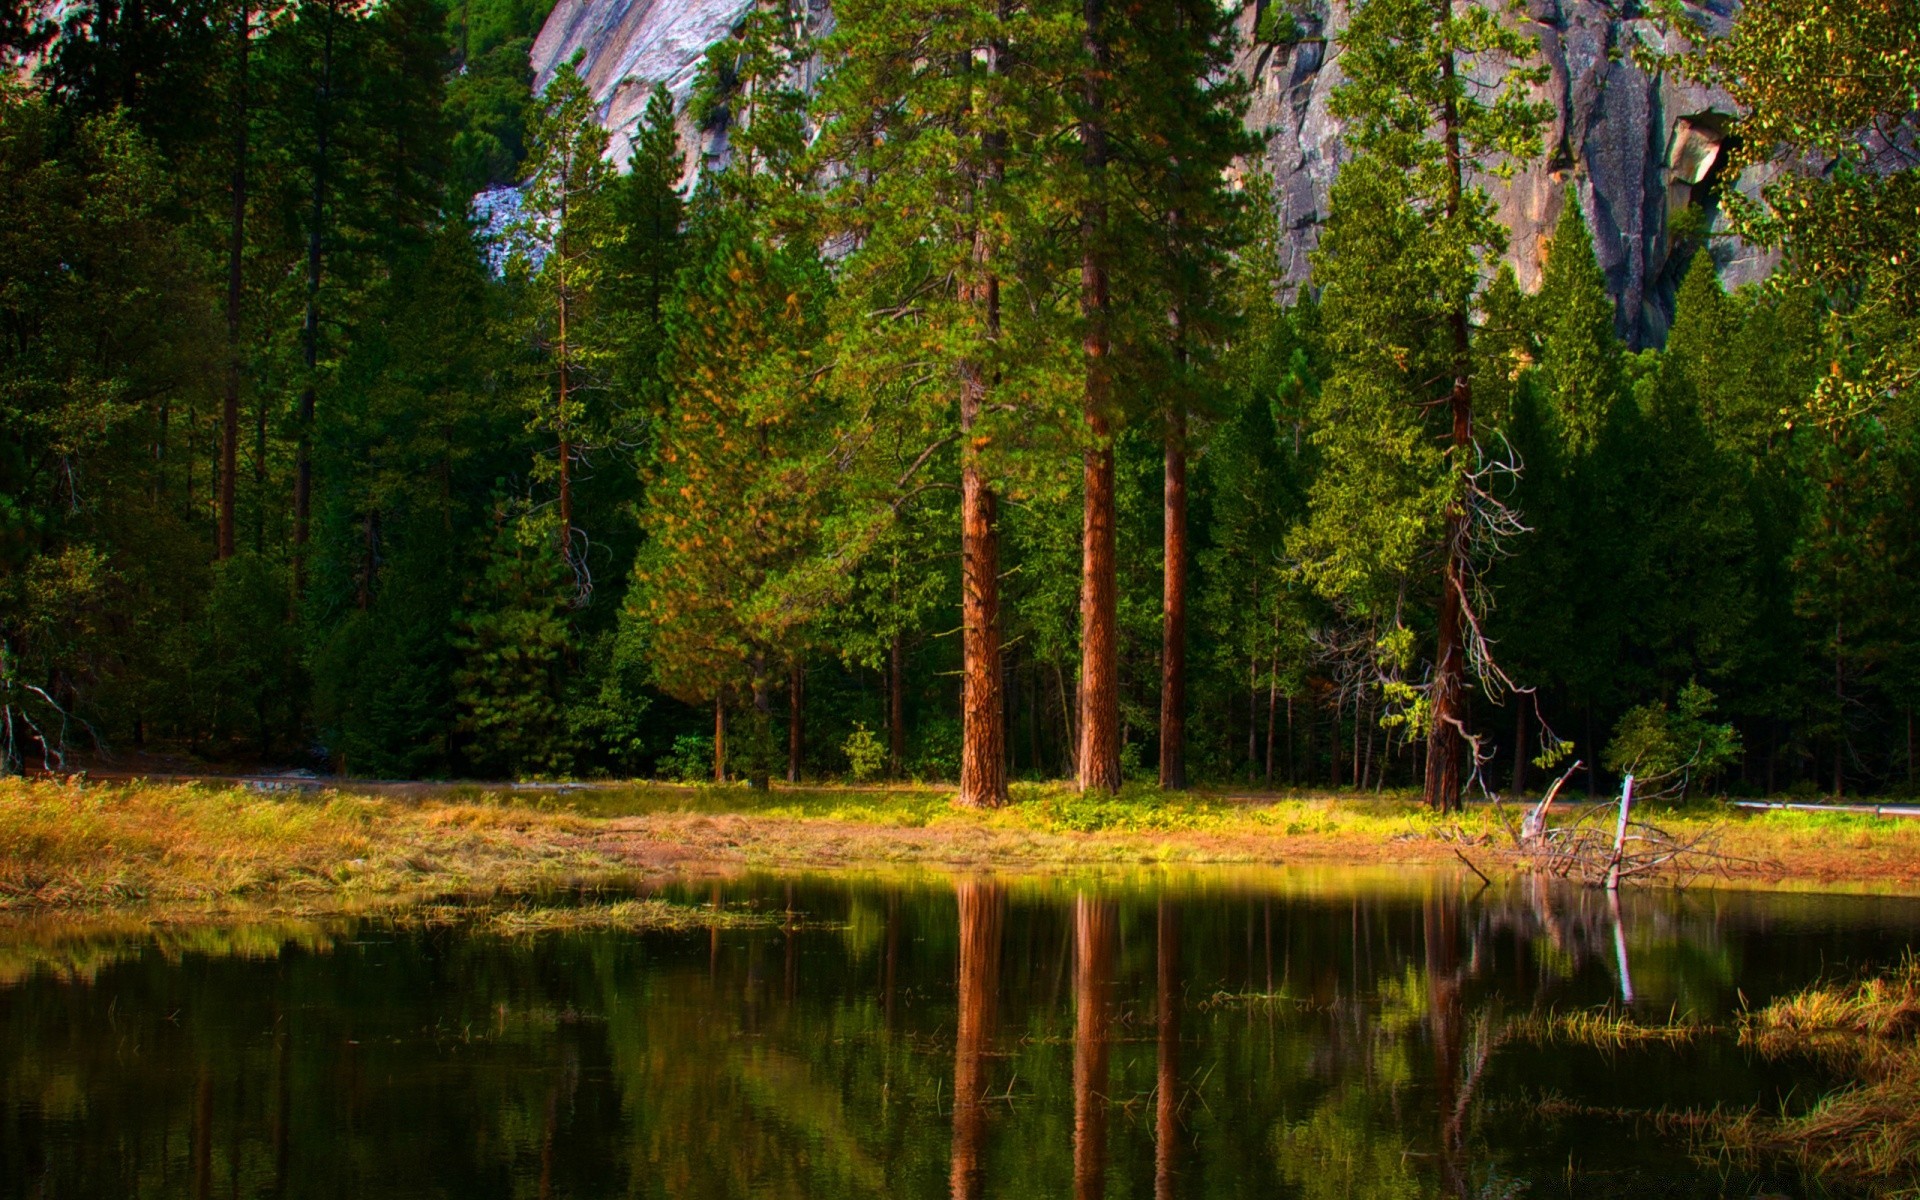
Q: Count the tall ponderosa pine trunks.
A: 3